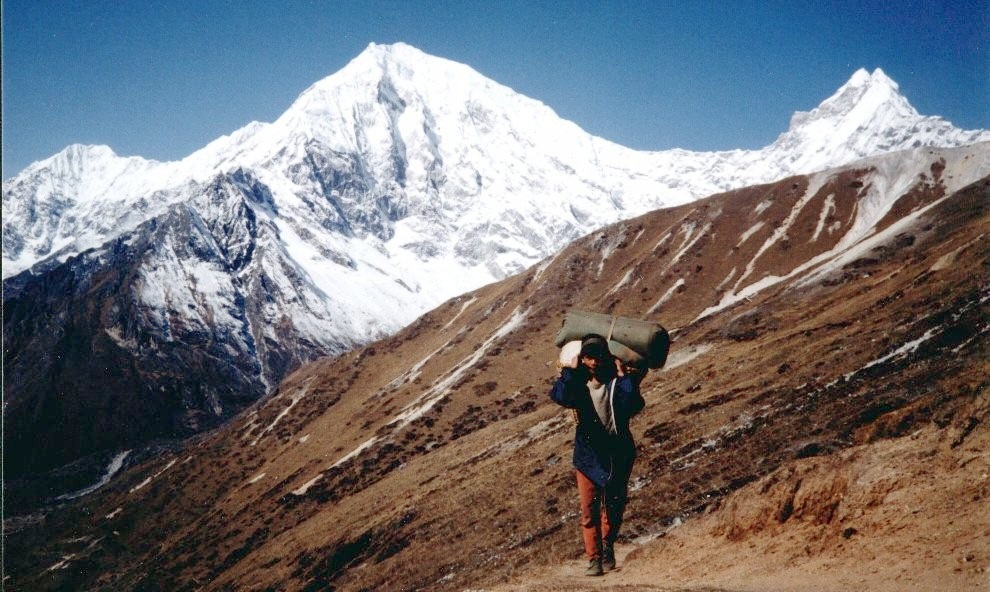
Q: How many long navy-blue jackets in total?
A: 1